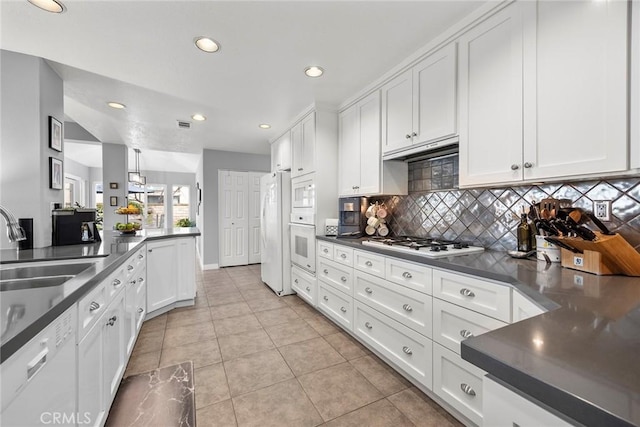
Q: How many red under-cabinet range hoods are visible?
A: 0